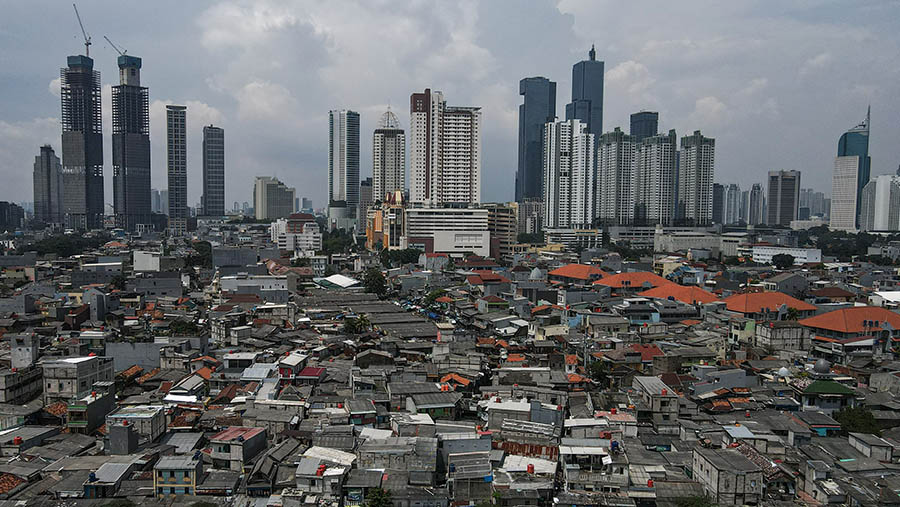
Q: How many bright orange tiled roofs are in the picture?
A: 5